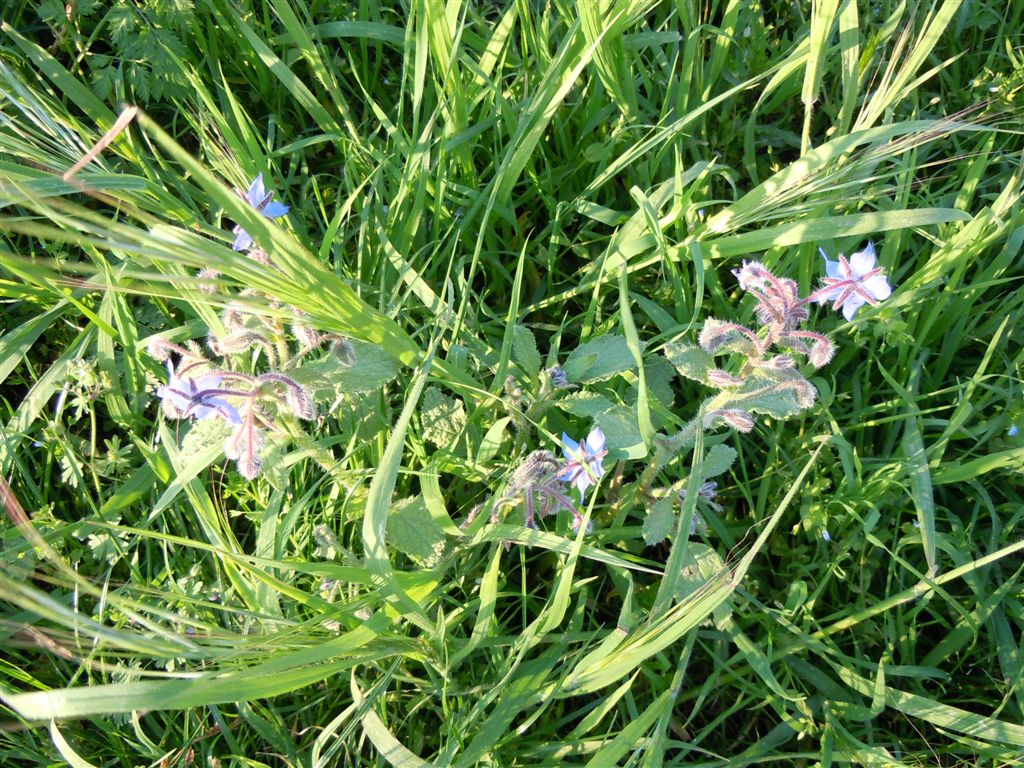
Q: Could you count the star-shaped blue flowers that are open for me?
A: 4